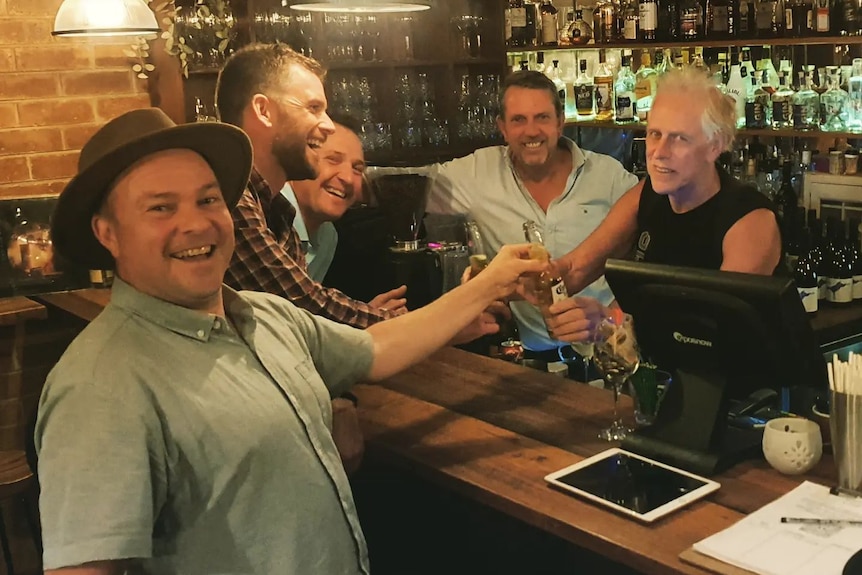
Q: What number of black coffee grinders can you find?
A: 1